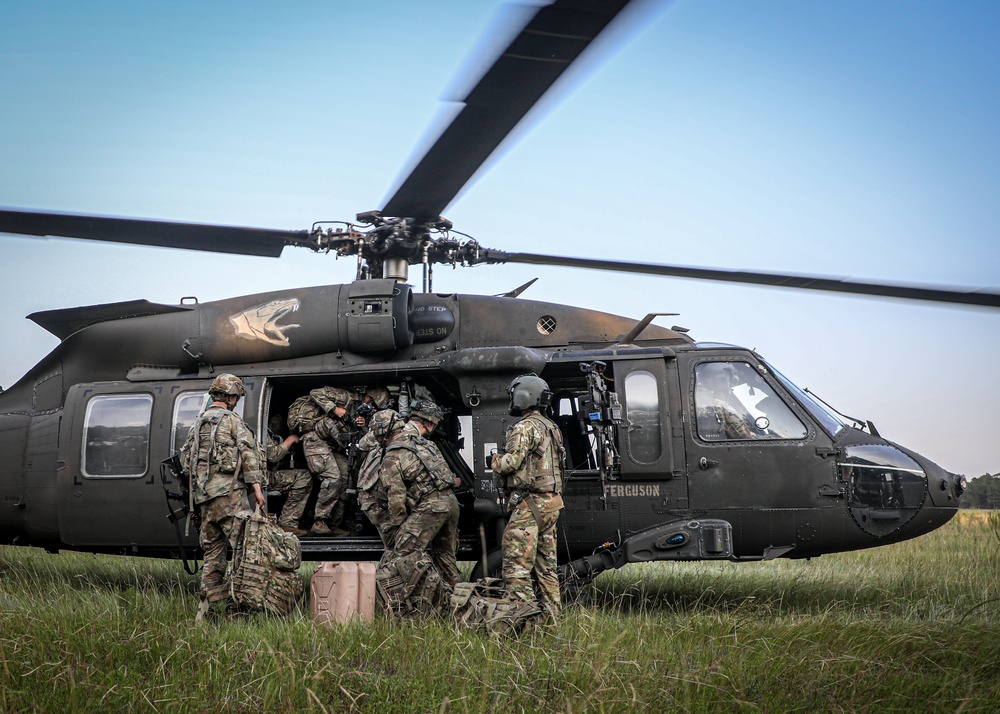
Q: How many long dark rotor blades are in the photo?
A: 3